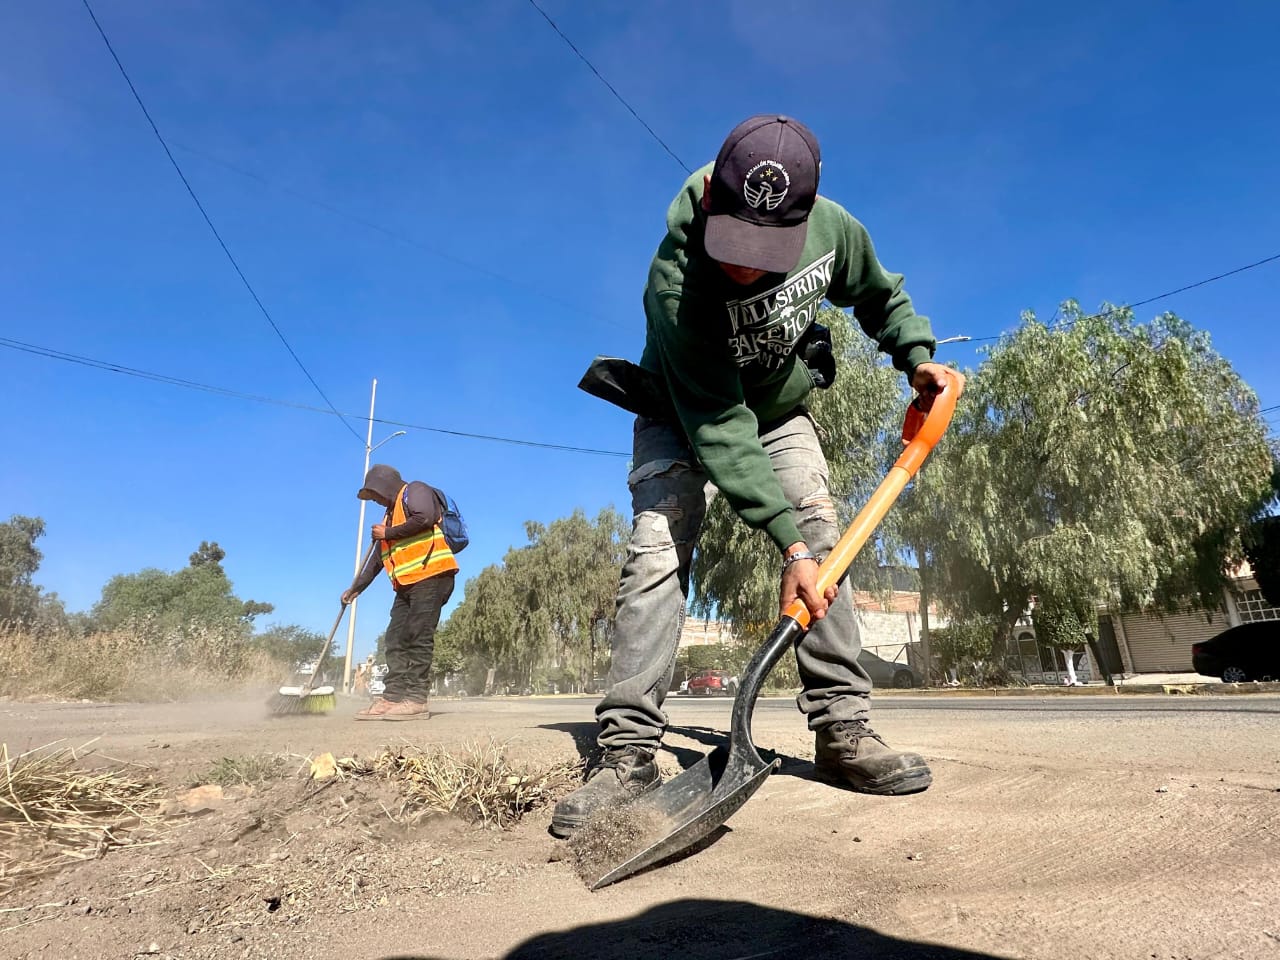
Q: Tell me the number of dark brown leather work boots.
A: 2